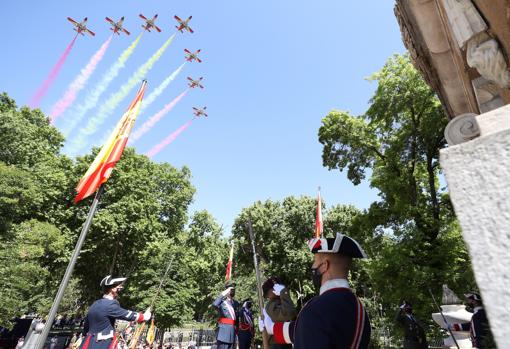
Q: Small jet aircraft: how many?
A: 7